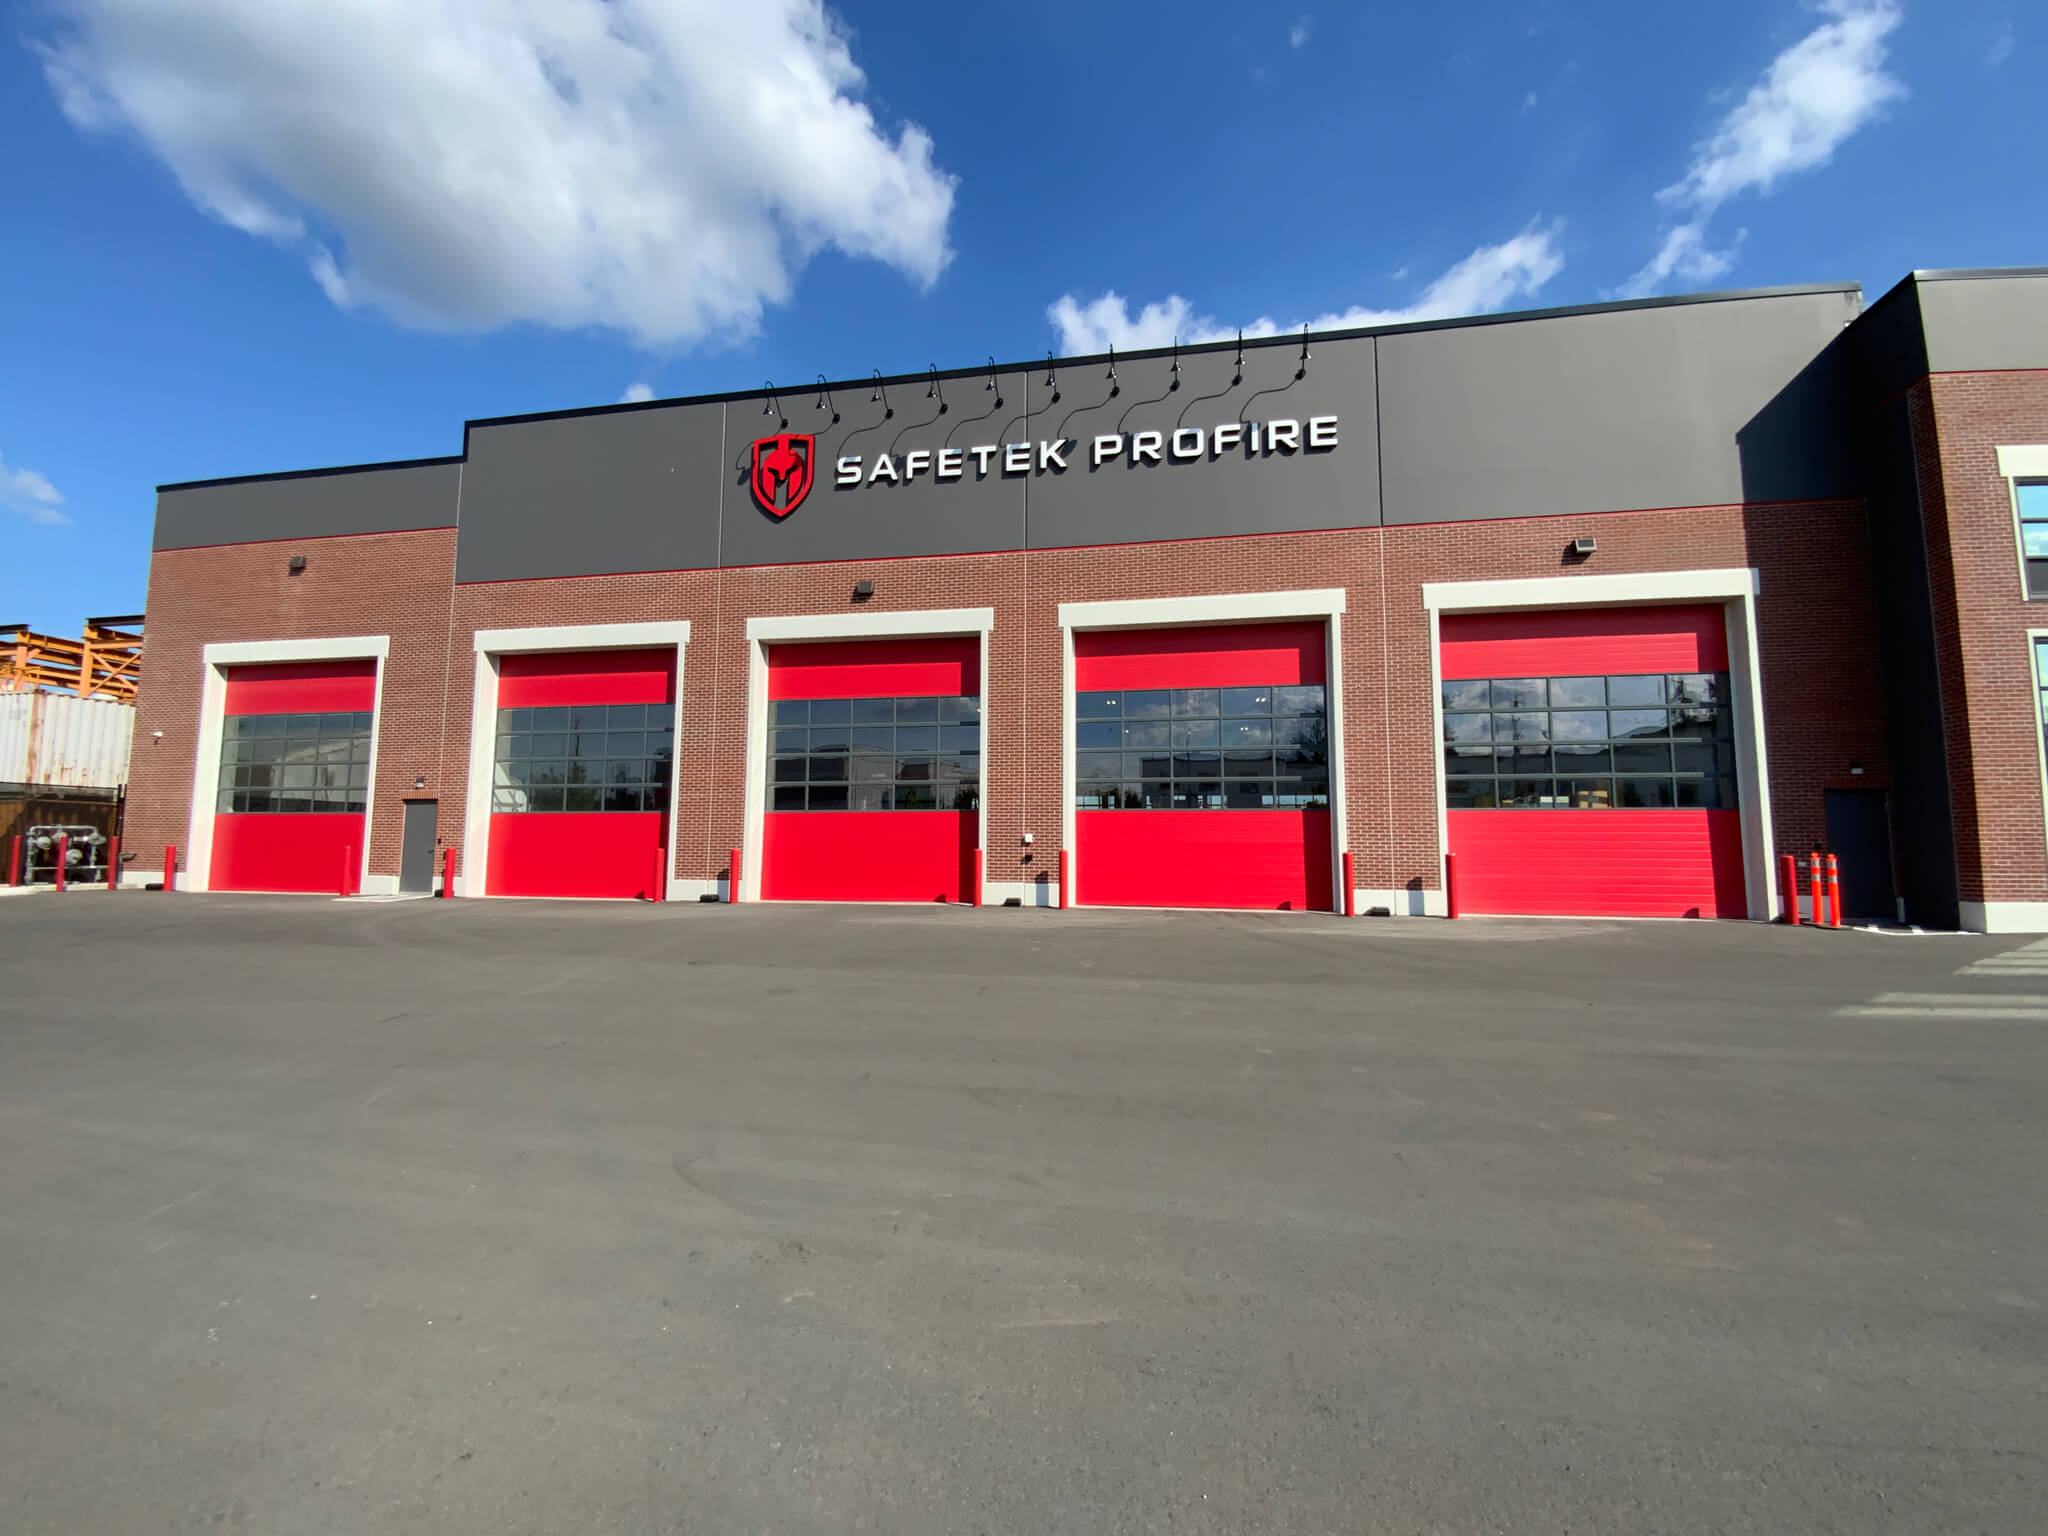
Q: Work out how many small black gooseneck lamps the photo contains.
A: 10